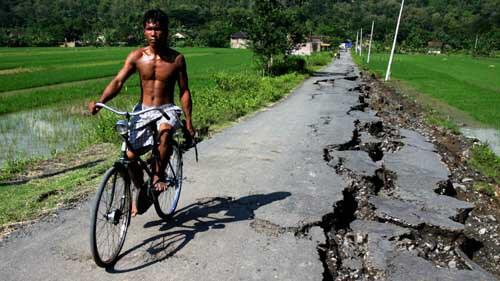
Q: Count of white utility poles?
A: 4